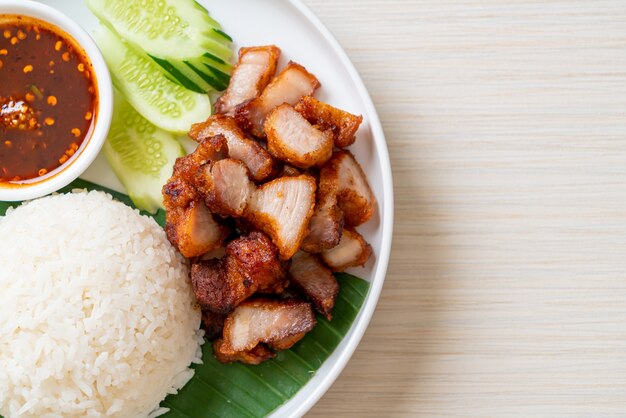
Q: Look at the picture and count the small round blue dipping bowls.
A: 0